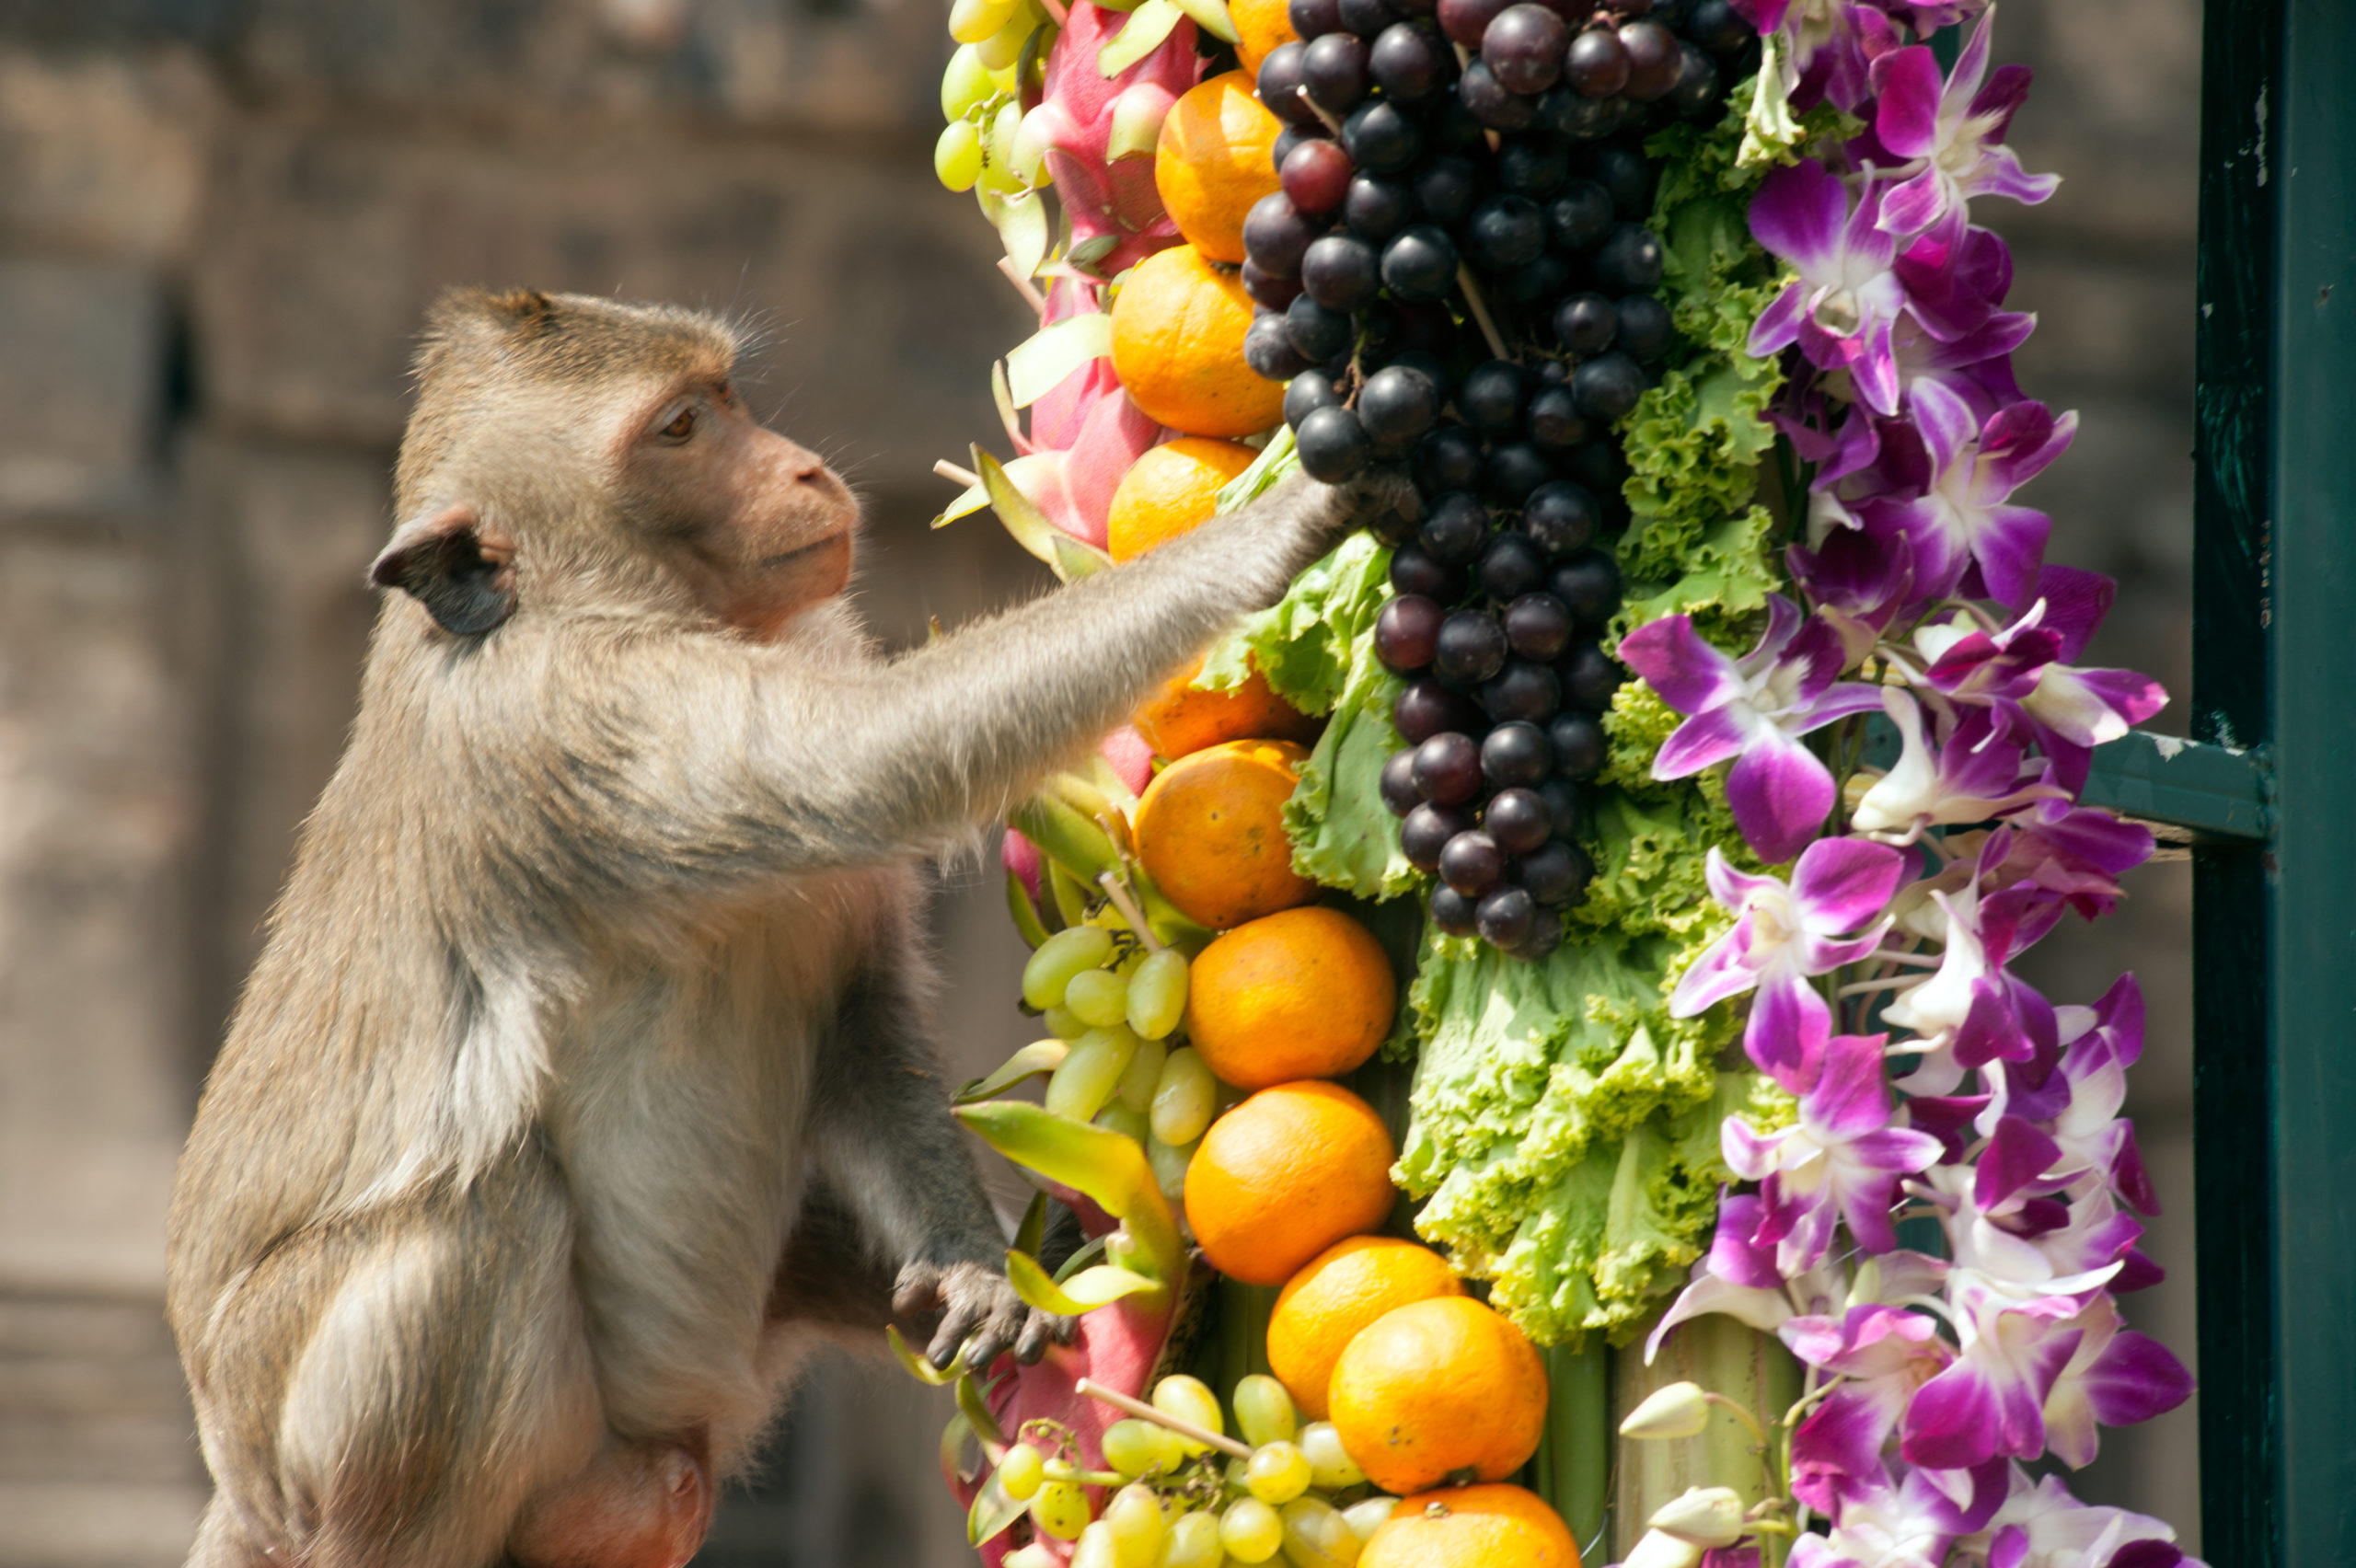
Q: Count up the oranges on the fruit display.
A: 11